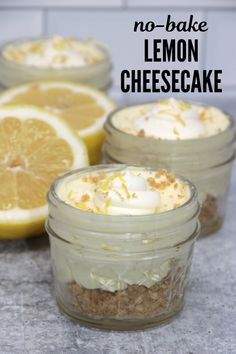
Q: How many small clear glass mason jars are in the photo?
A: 3